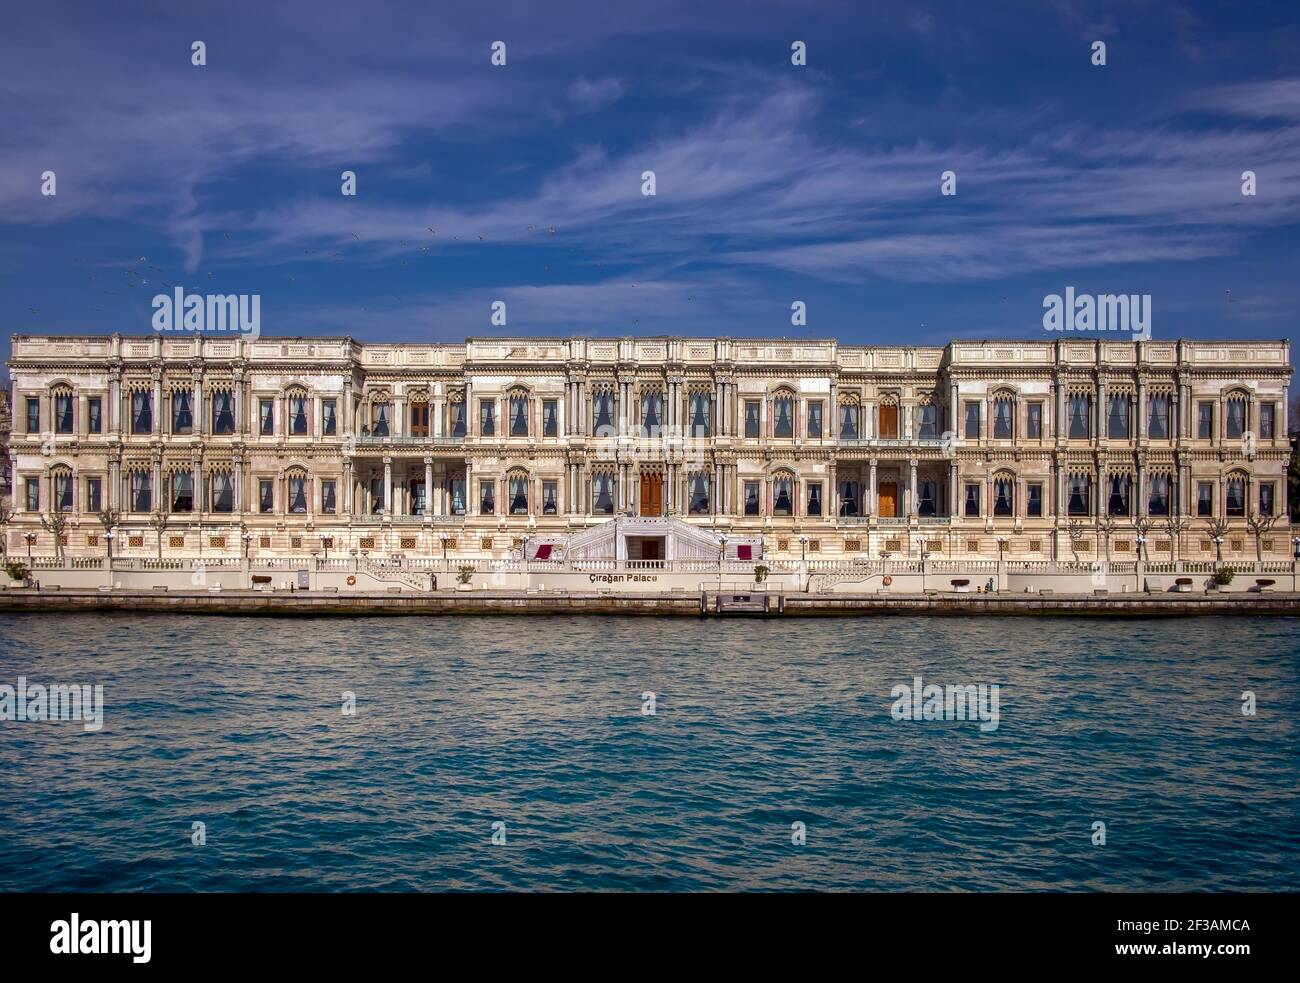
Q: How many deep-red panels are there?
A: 2